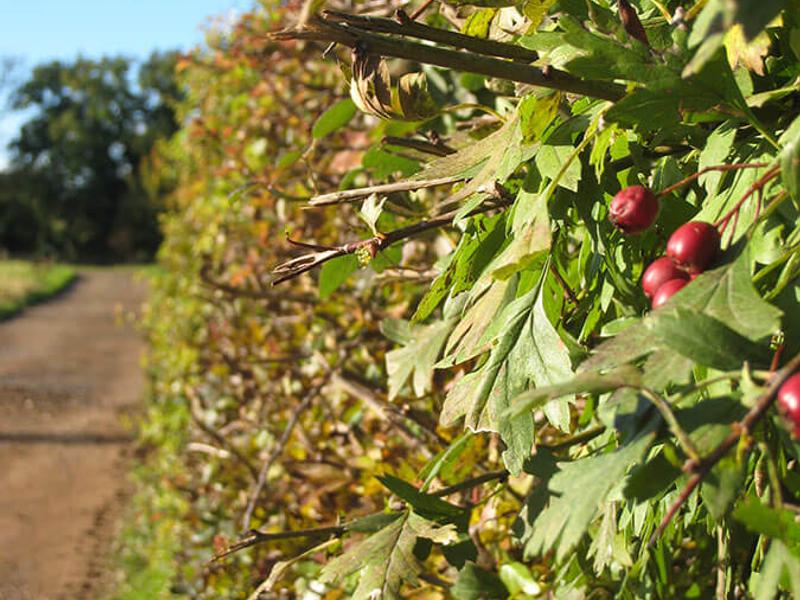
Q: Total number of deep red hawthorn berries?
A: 5